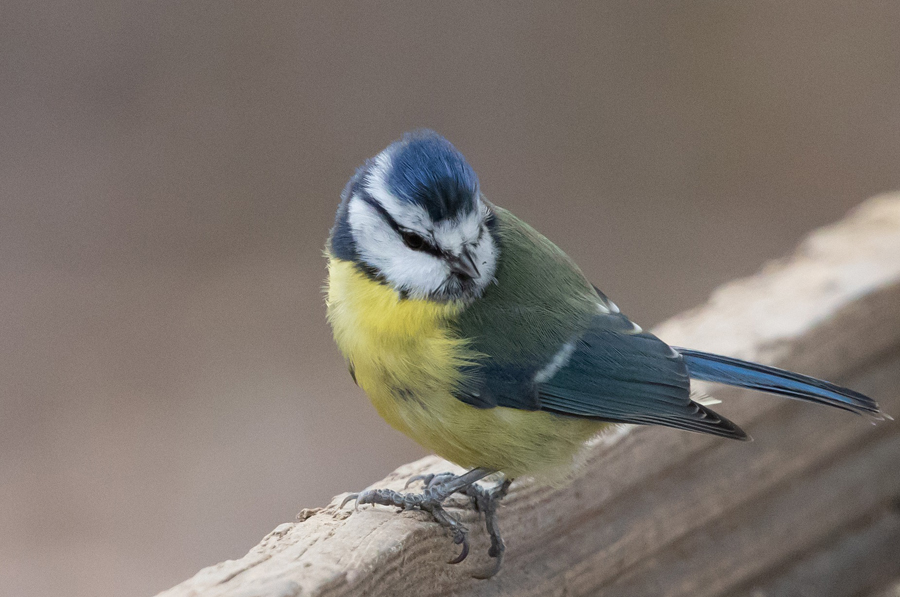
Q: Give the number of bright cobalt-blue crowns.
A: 1